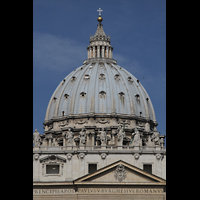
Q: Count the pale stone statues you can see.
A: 7